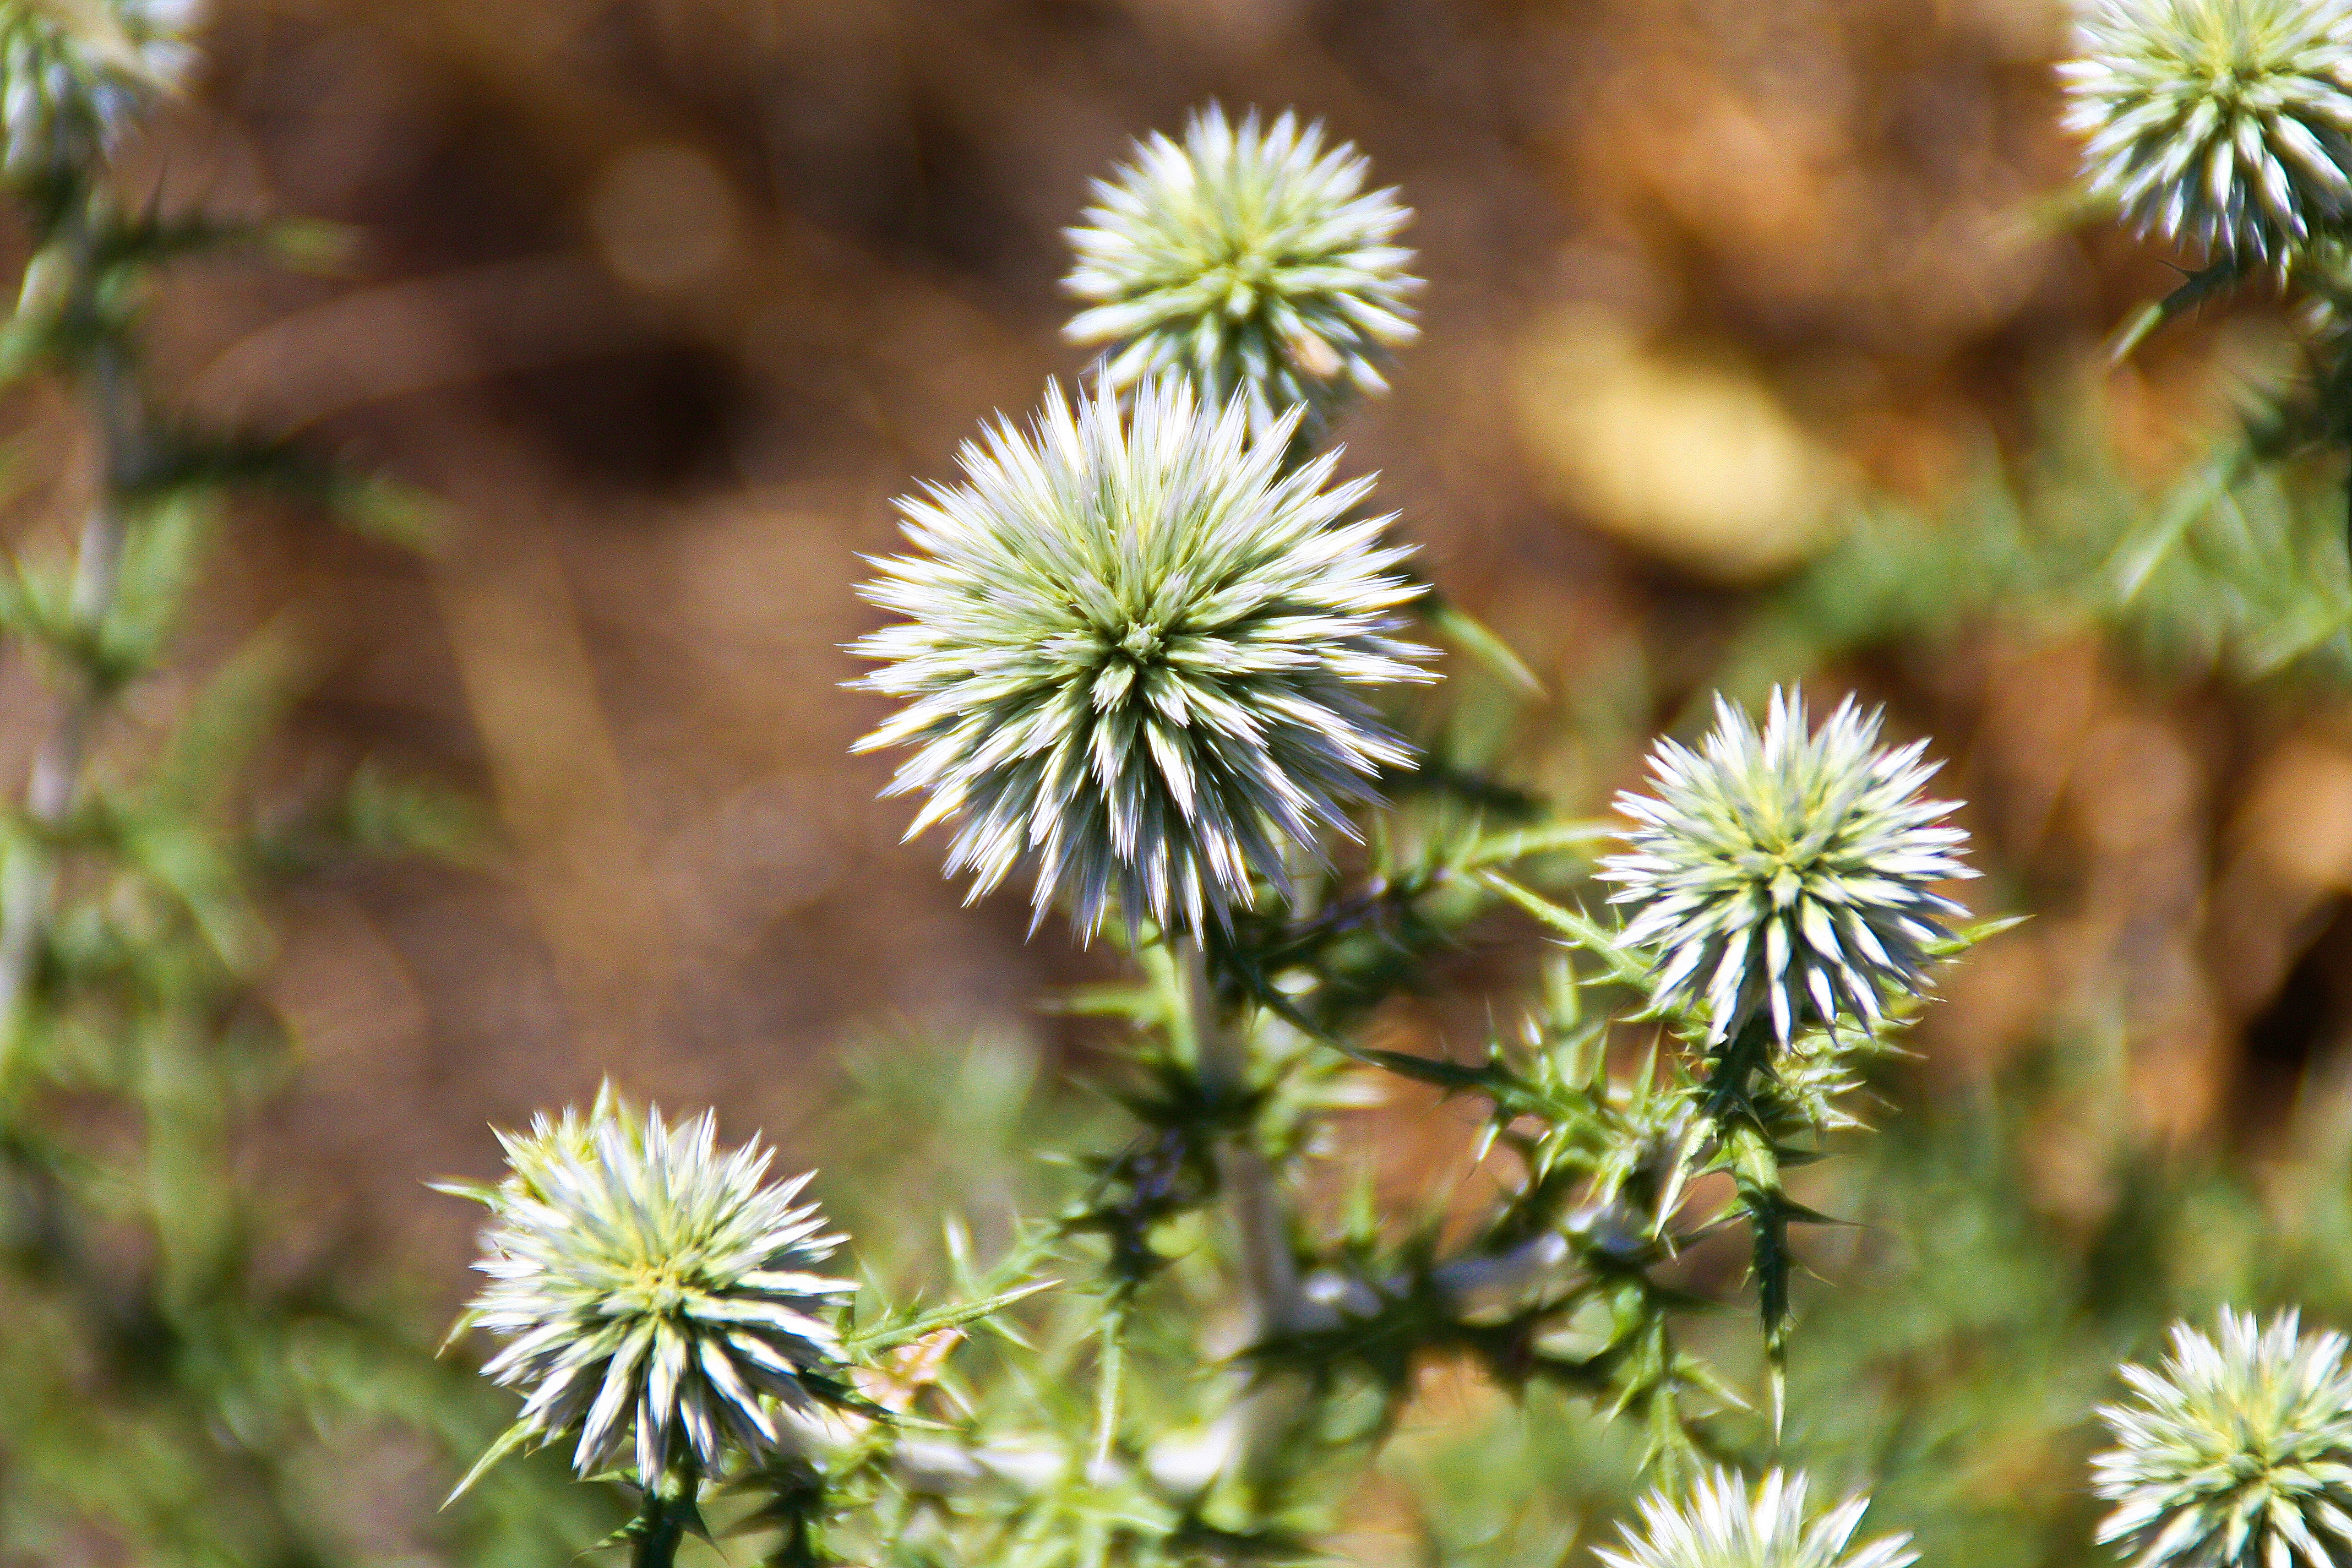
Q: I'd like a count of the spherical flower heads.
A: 8